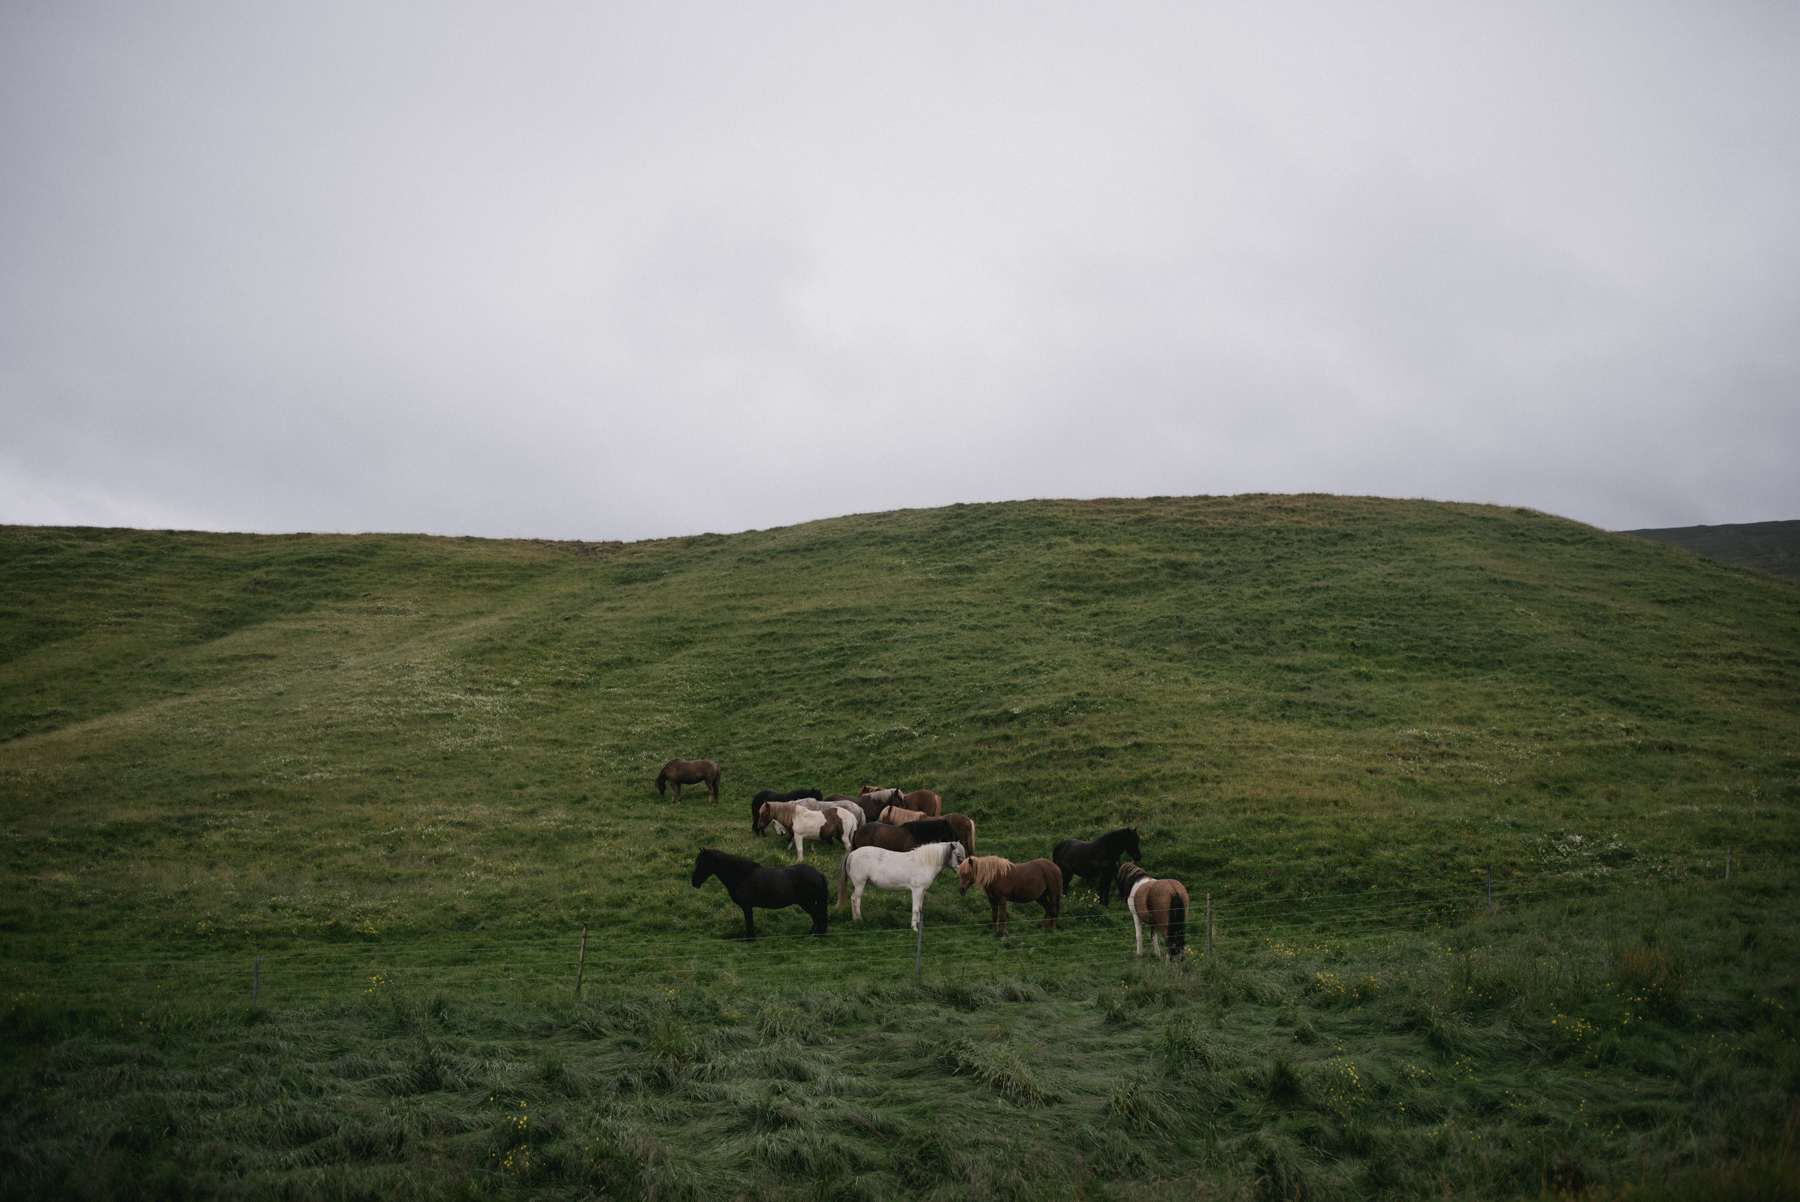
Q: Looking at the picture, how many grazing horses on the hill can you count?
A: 13